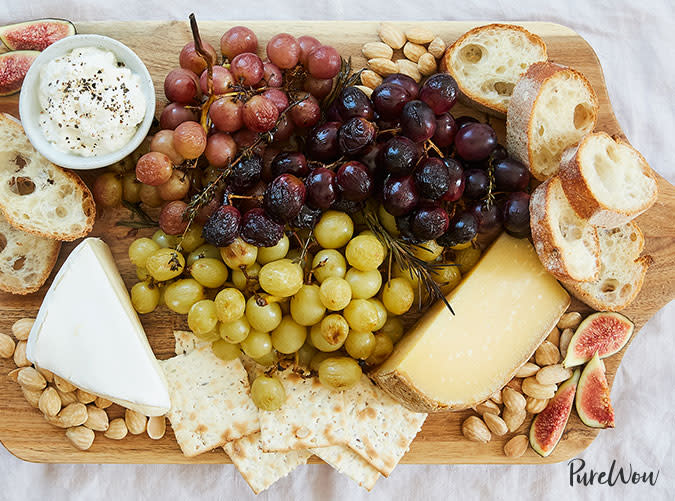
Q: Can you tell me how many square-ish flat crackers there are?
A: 6